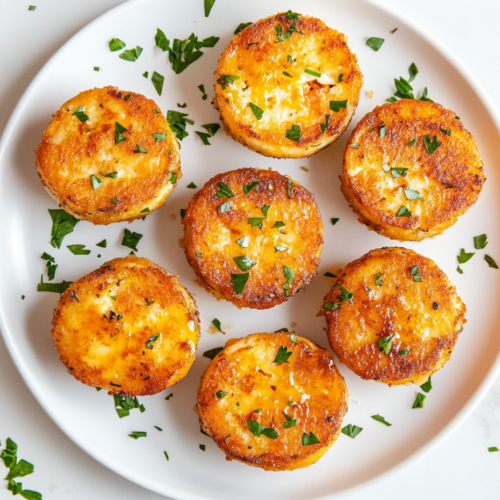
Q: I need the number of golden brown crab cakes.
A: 7